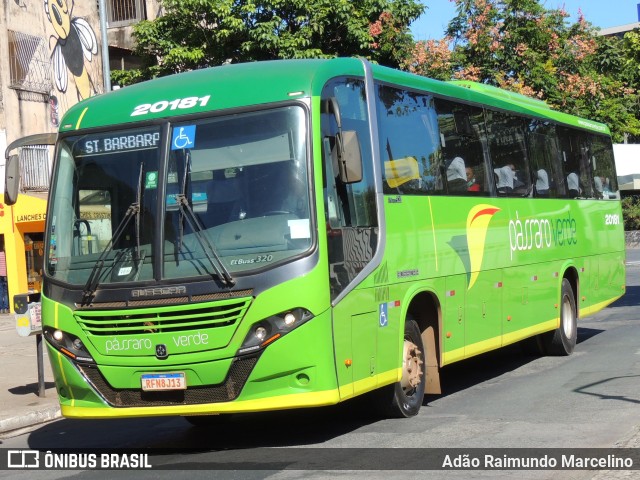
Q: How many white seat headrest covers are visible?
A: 5